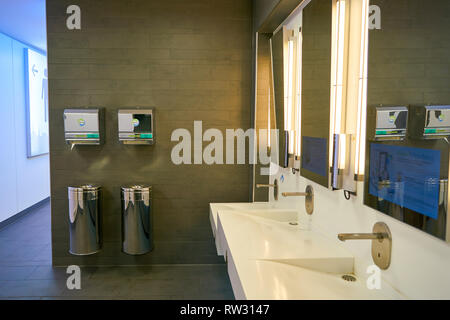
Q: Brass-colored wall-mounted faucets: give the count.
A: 3